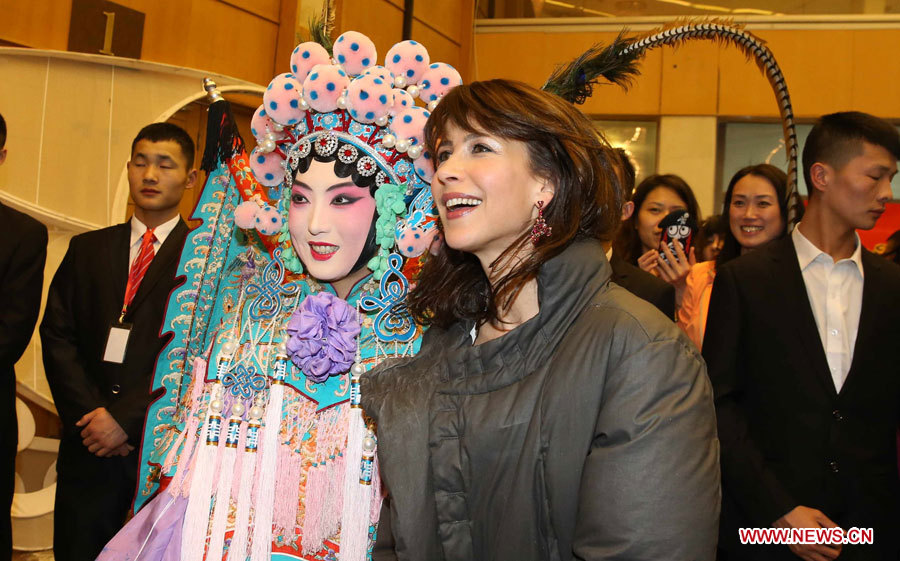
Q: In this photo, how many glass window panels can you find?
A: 2